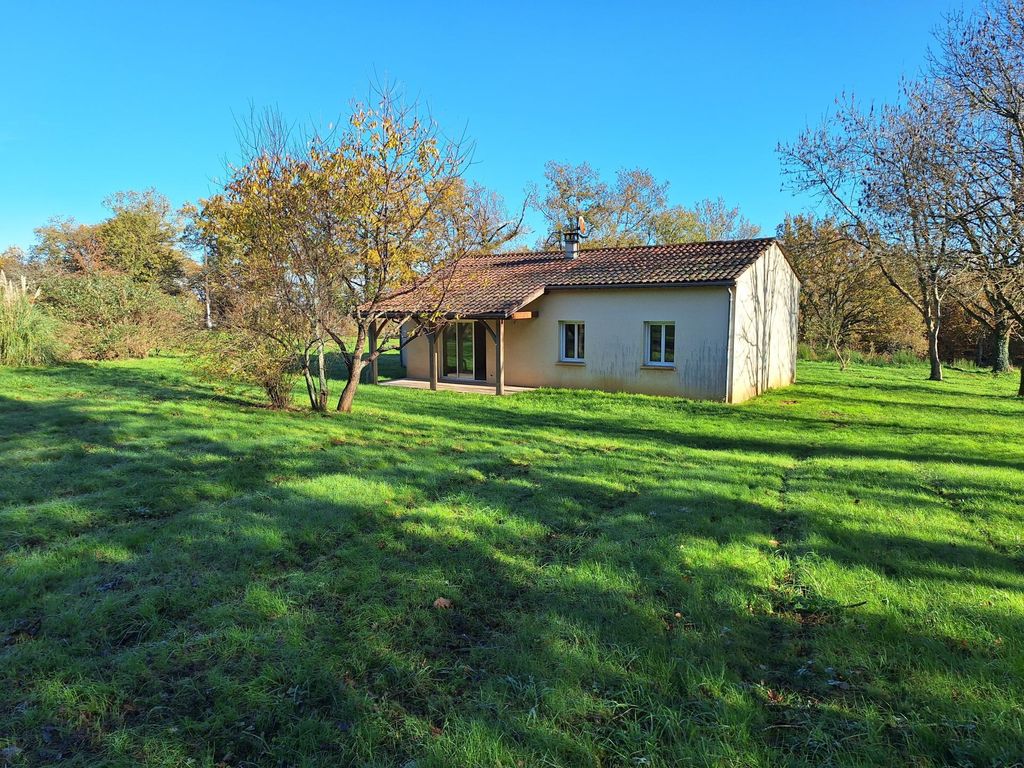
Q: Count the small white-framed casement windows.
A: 2